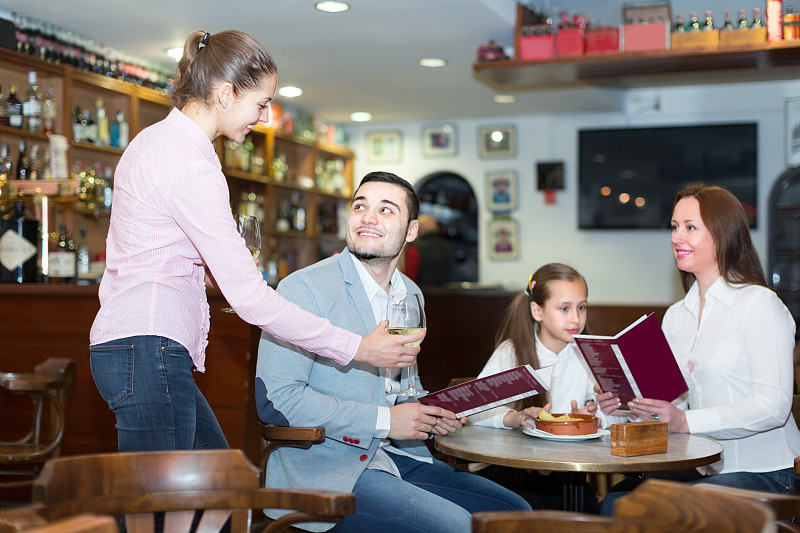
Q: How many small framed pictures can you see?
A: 5